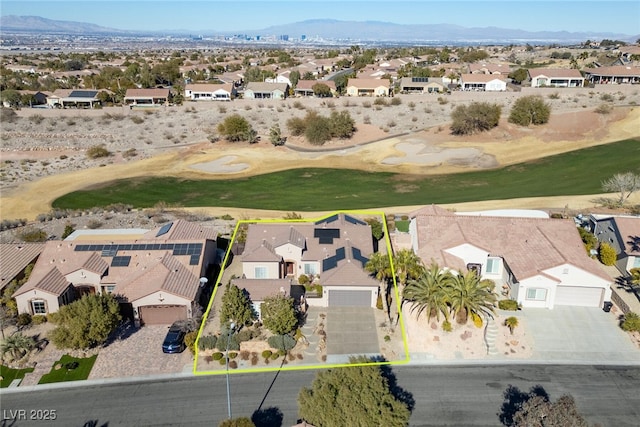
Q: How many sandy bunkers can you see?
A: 2